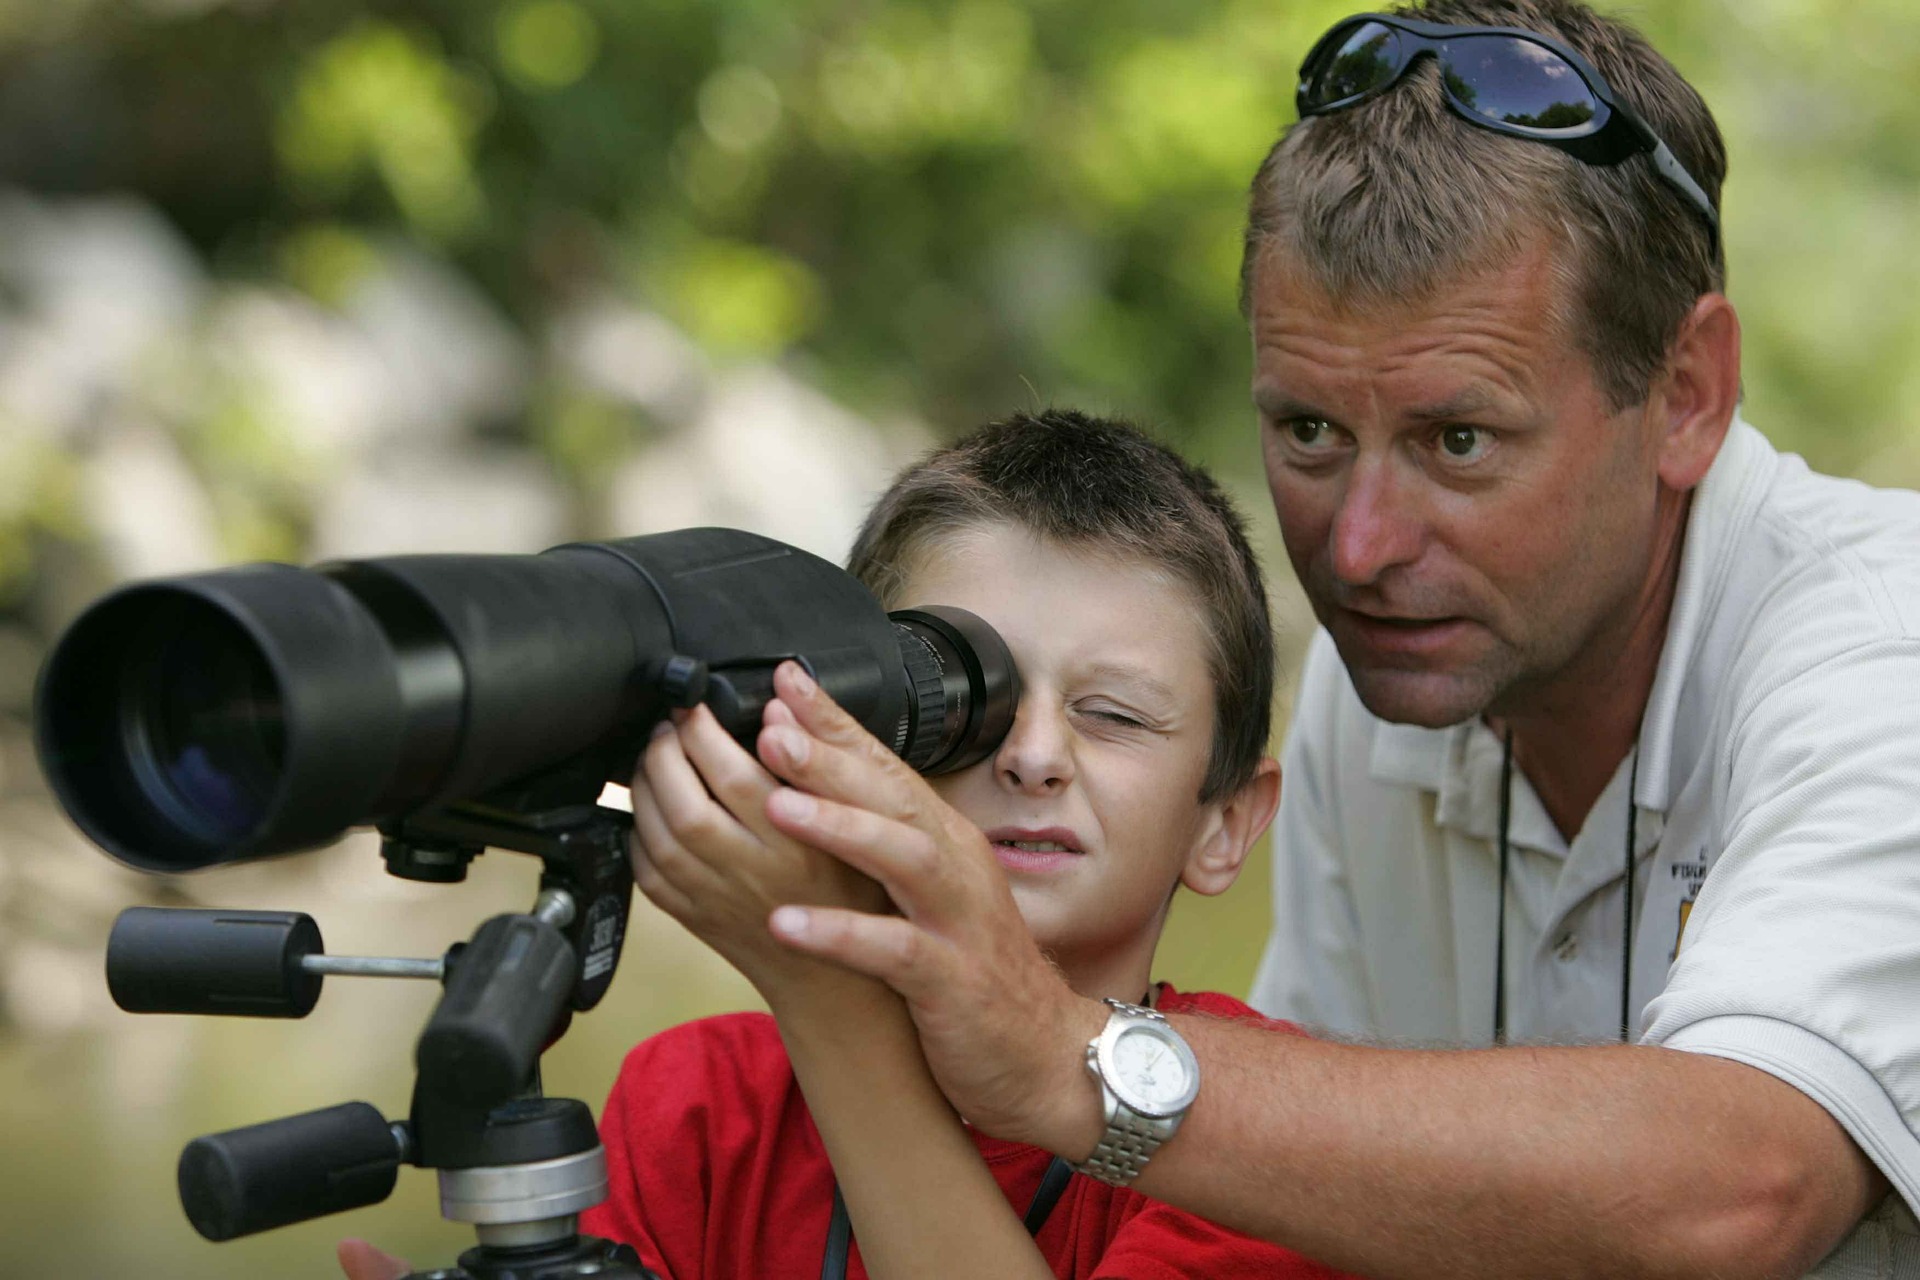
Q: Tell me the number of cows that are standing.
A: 0